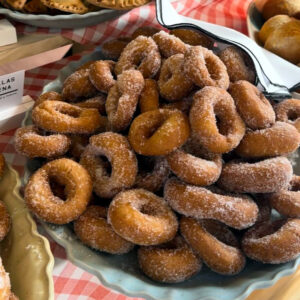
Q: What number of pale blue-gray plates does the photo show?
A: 2